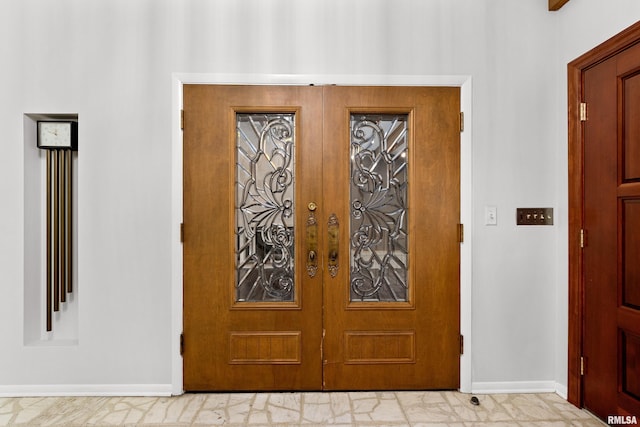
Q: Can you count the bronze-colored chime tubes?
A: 4